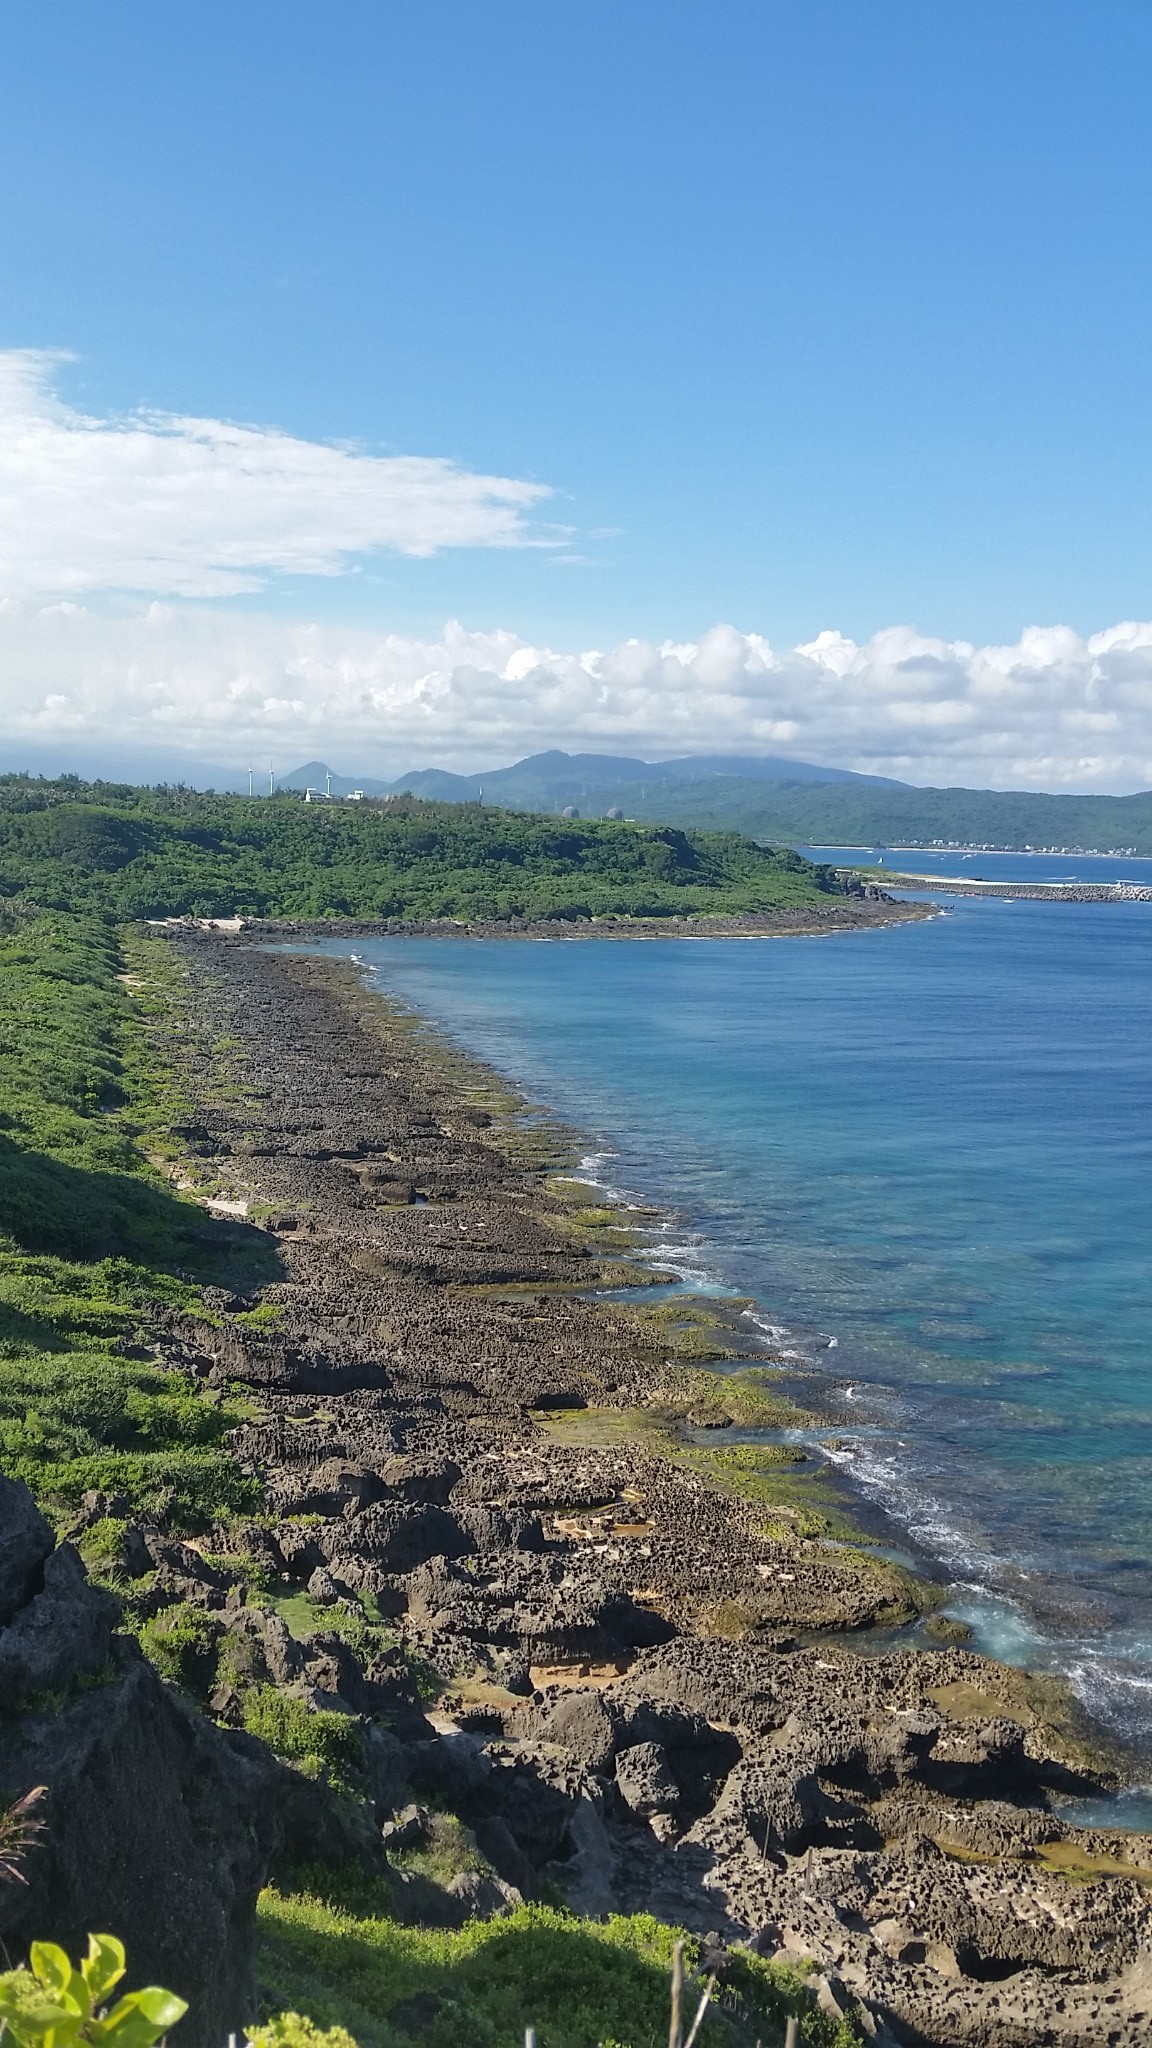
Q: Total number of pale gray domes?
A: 2